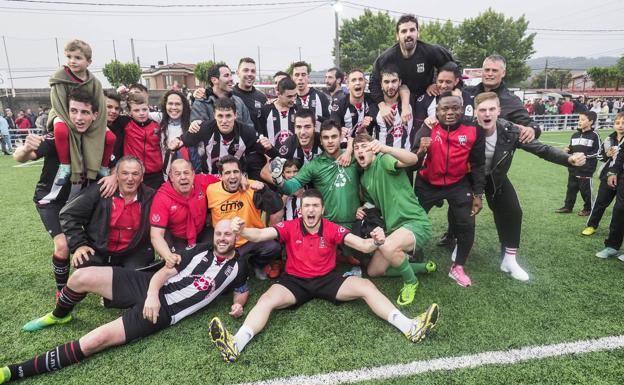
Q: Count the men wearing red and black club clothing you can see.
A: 4